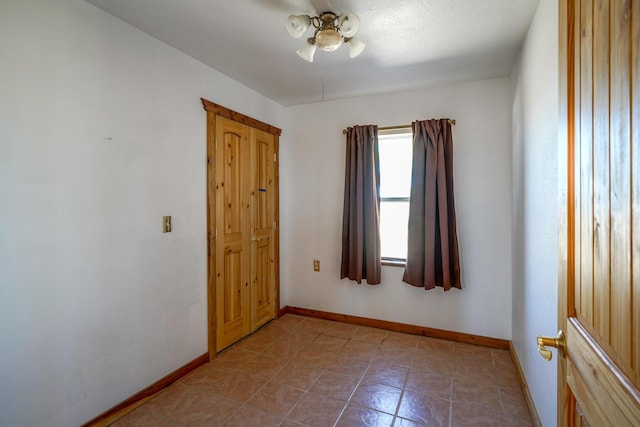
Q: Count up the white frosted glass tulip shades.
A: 4